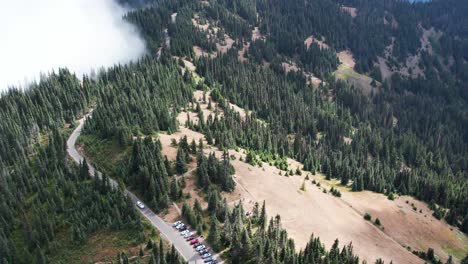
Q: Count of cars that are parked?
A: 13